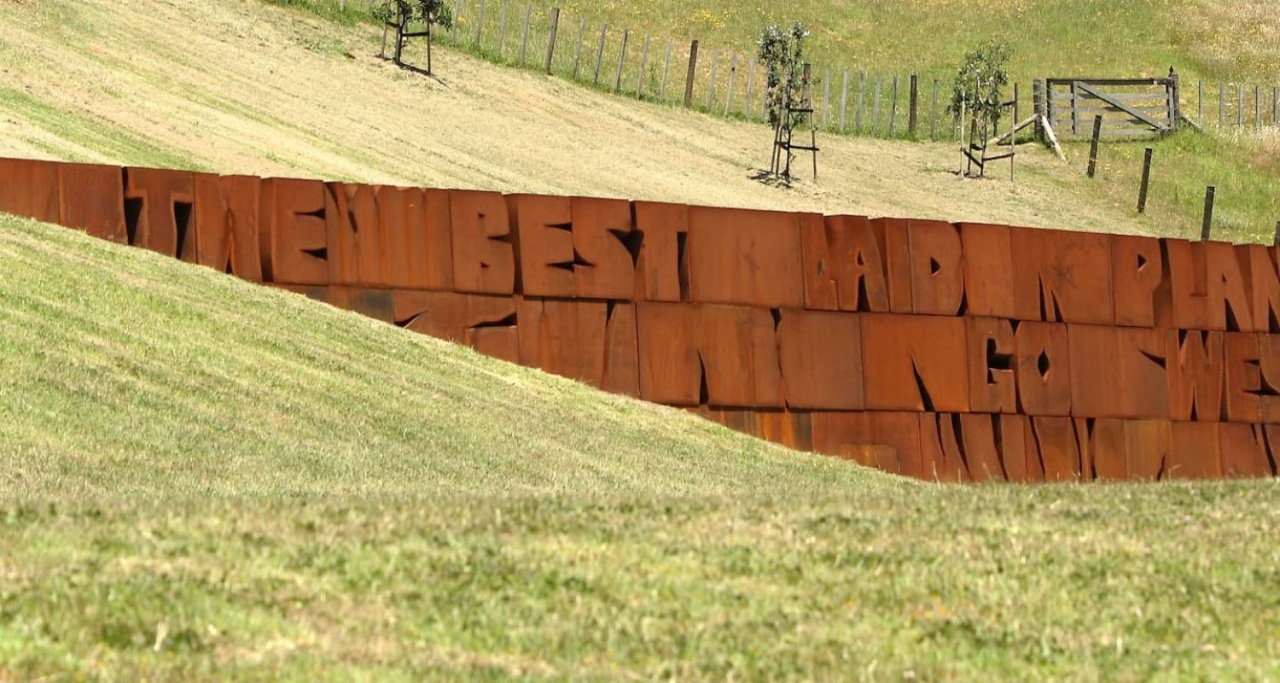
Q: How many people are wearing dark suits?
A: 0